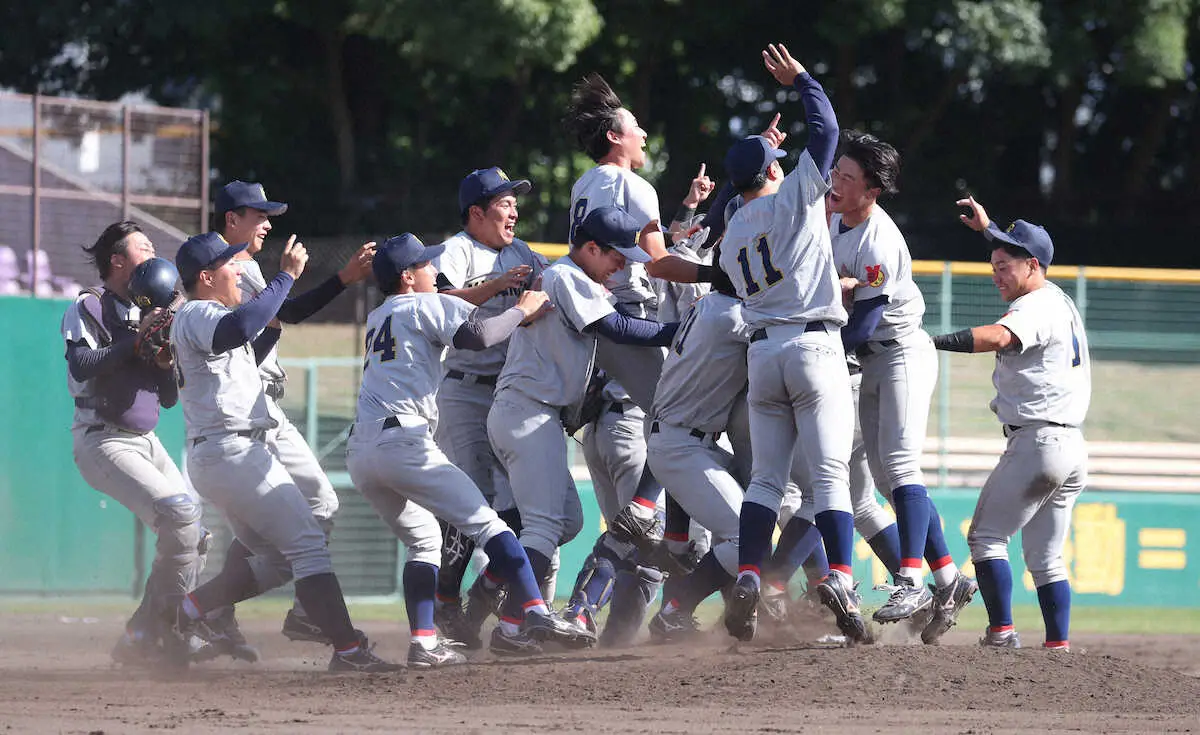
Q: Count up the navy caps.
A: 7